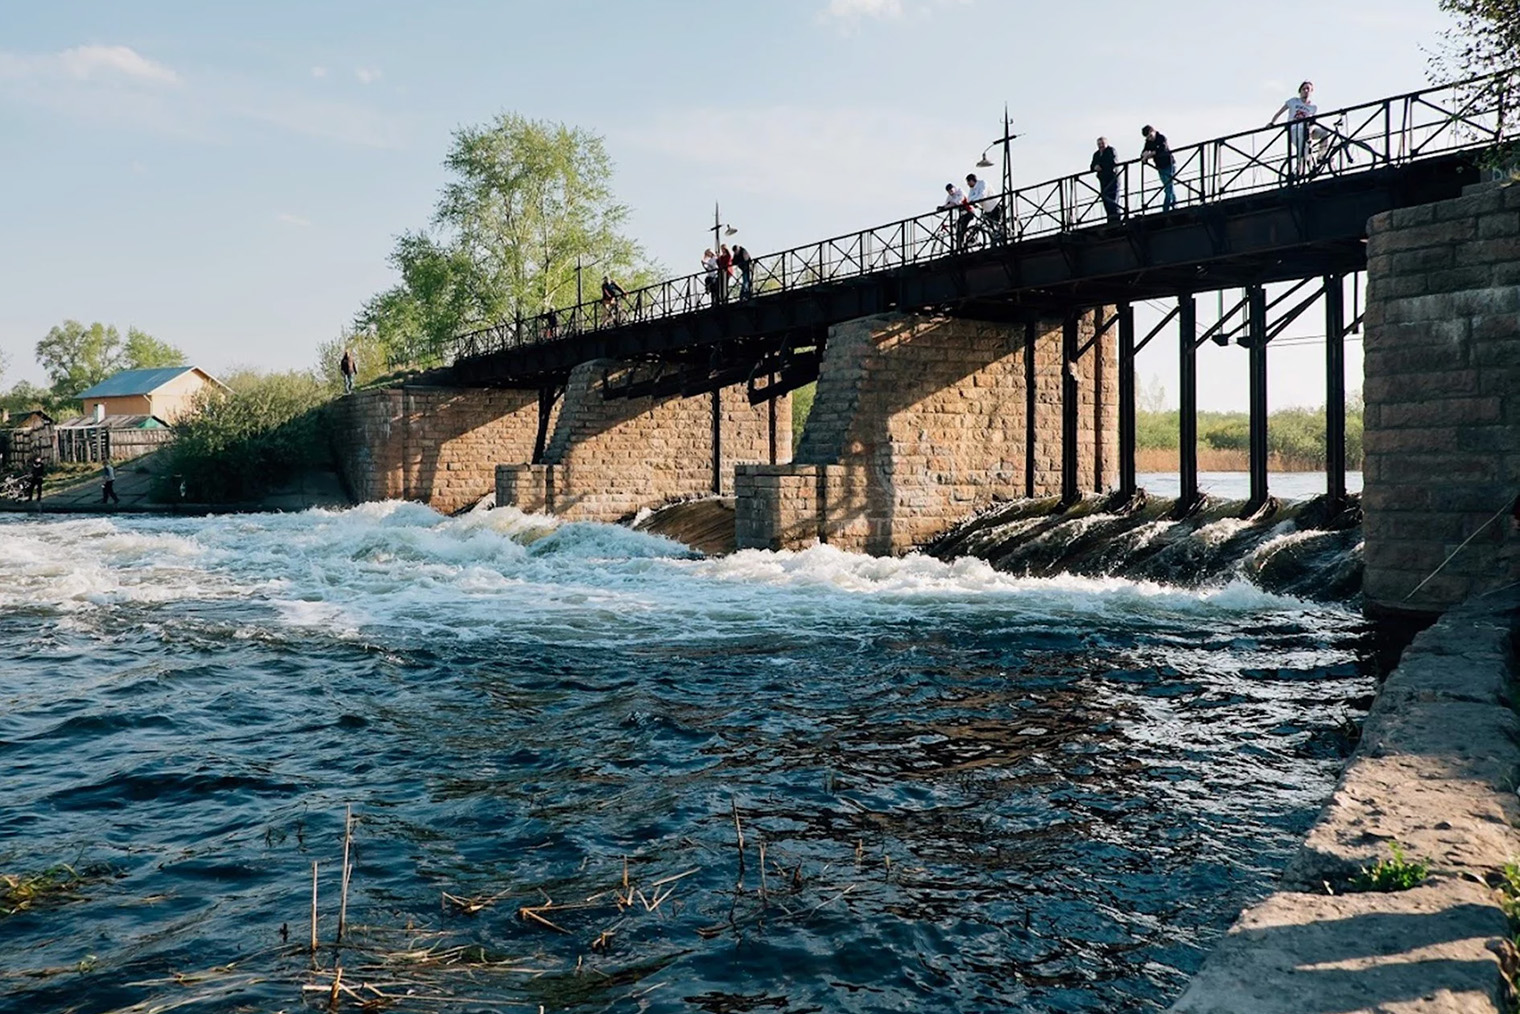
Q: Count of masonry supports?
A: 4